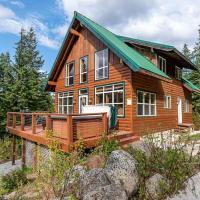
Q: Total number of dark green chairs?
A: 0